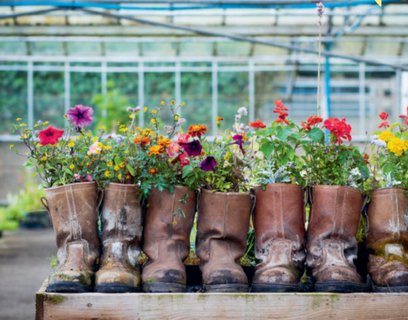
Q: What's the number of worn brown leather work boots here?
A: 7